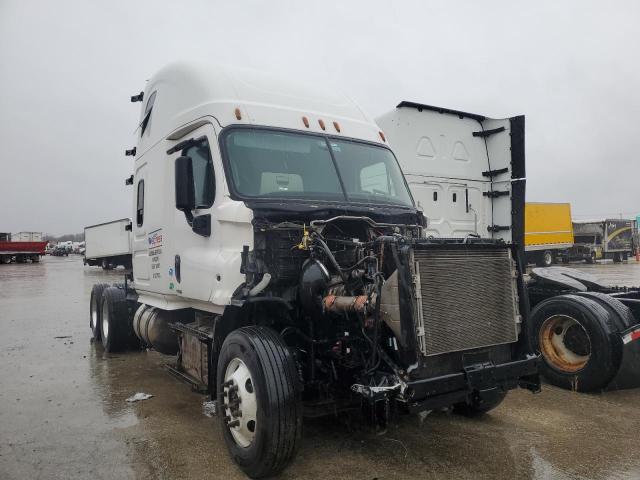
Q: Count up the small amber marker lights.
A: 5